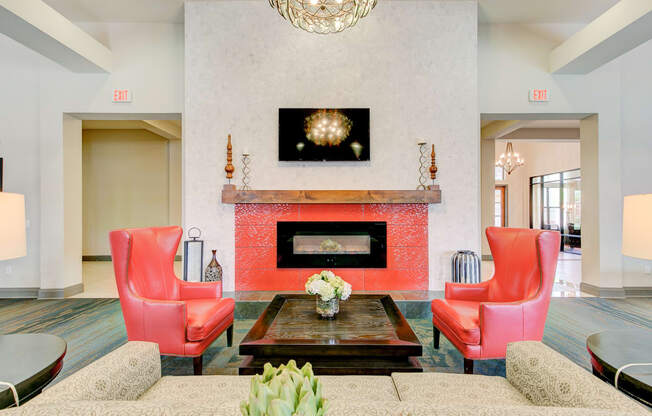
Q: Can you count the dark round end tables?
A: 2